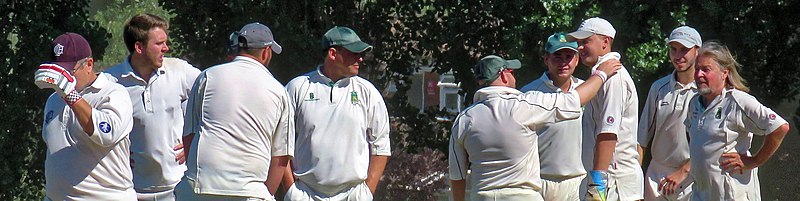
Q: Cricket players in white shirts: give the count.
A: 9